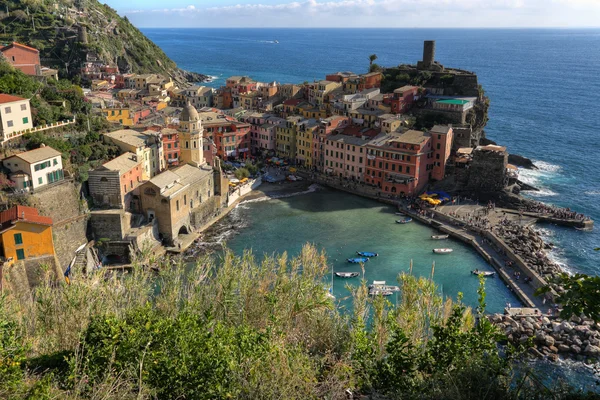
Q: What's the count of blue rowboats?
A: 2